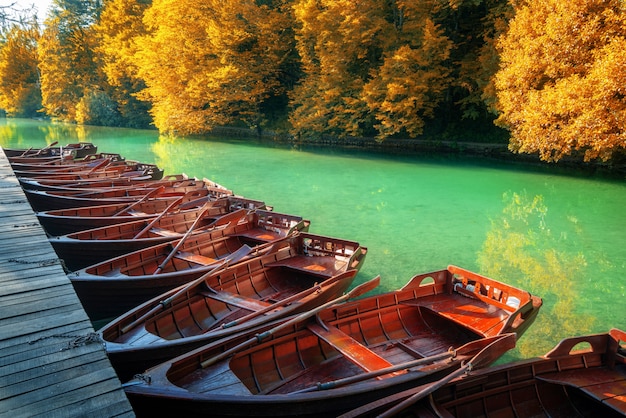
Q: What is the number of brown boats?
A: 12